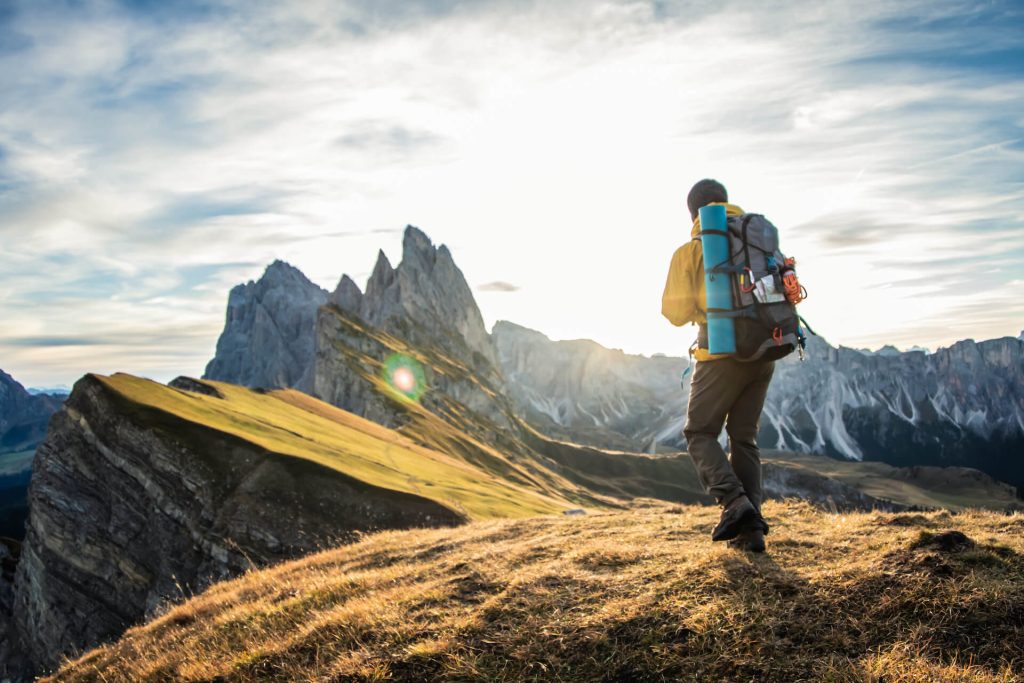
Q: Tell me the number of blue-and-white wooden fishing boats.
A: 0